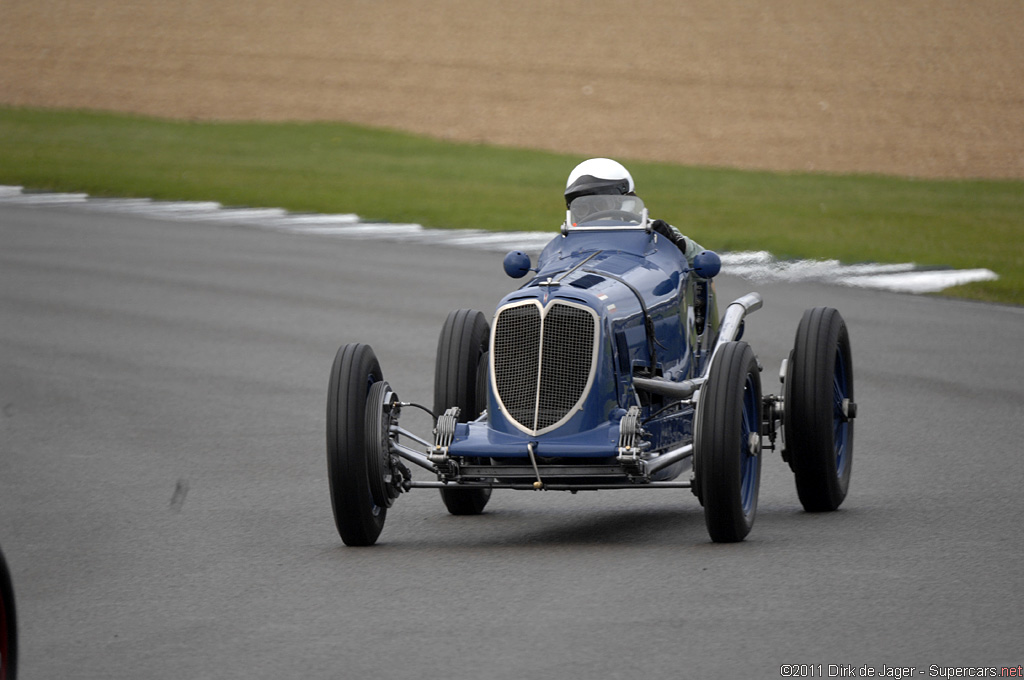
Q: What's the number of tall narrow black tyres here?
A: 4